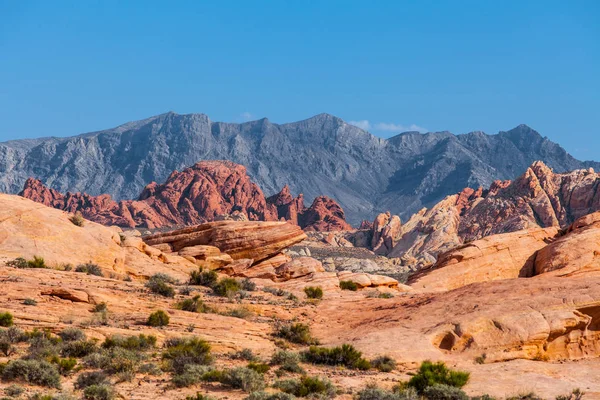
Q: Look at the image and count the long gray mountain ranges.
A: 1